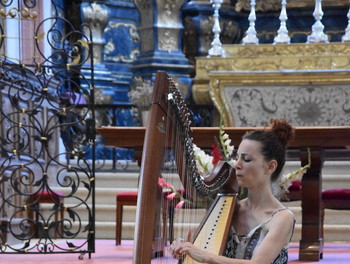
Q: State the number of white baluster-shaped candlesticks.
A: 5